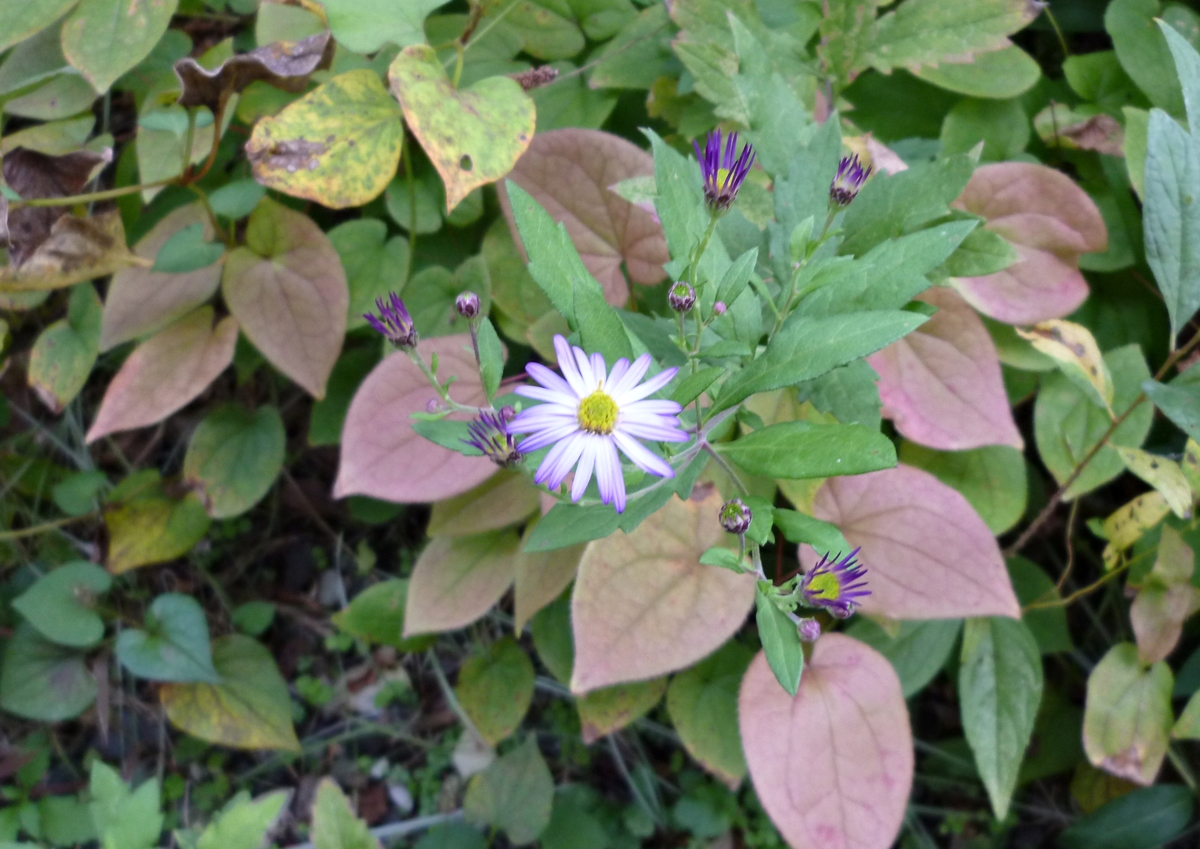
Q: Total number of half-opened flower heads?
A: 5